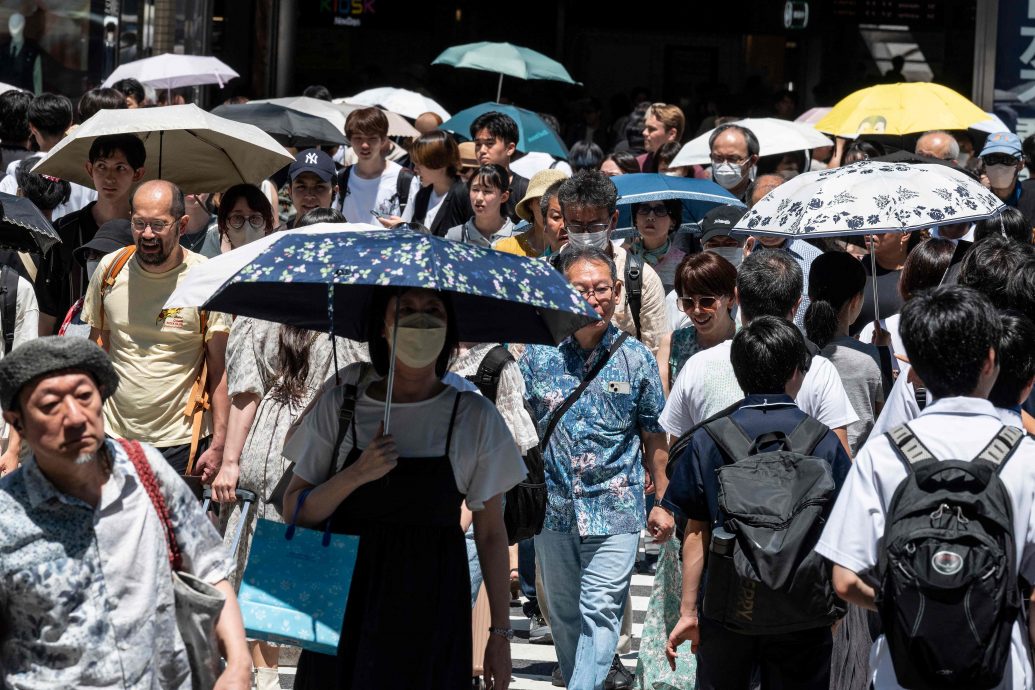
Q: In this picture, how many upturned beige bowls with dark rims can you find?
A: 0